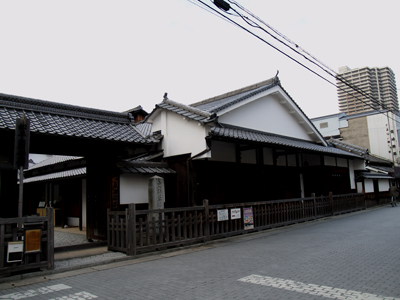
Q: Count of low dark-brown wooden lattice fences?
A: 2